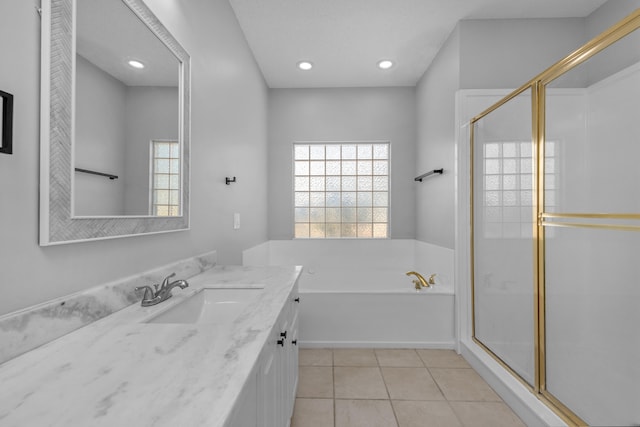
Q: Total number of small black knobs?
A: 4